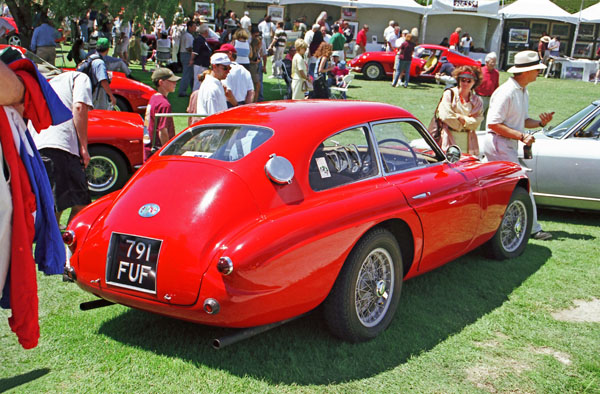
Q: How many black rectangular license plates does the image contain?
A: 1